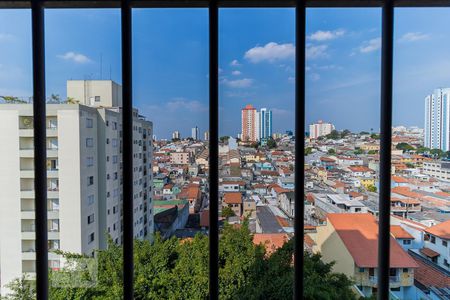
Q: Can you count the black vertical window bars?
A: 5